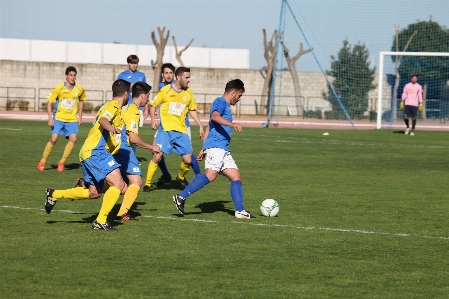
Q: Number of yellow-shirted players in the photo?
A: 4